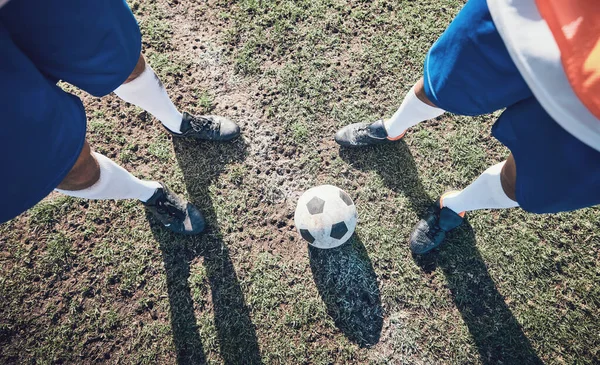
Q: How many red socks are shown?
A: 0